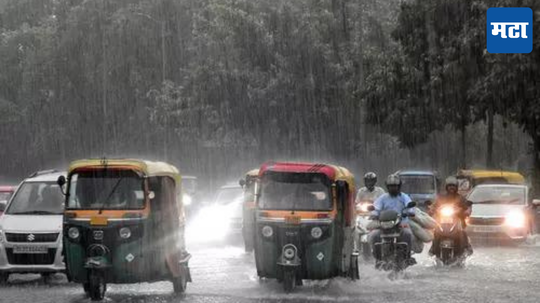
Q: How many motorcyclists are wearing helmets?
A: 3